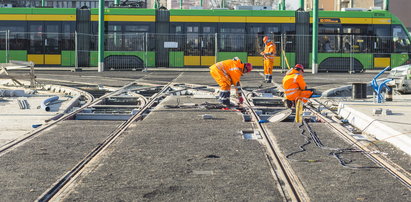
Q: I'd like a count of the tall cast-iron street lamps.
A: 0